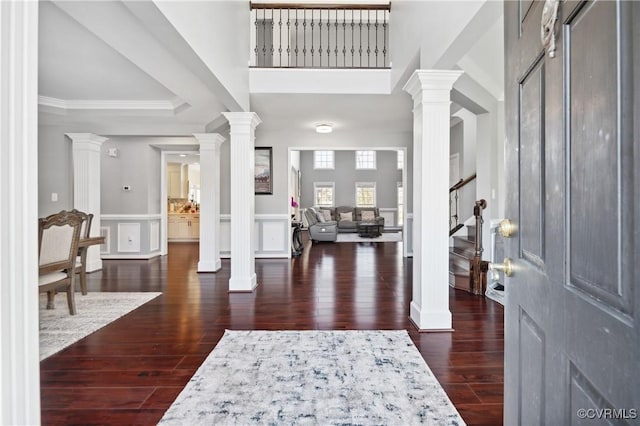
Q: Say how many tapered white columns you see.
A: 4